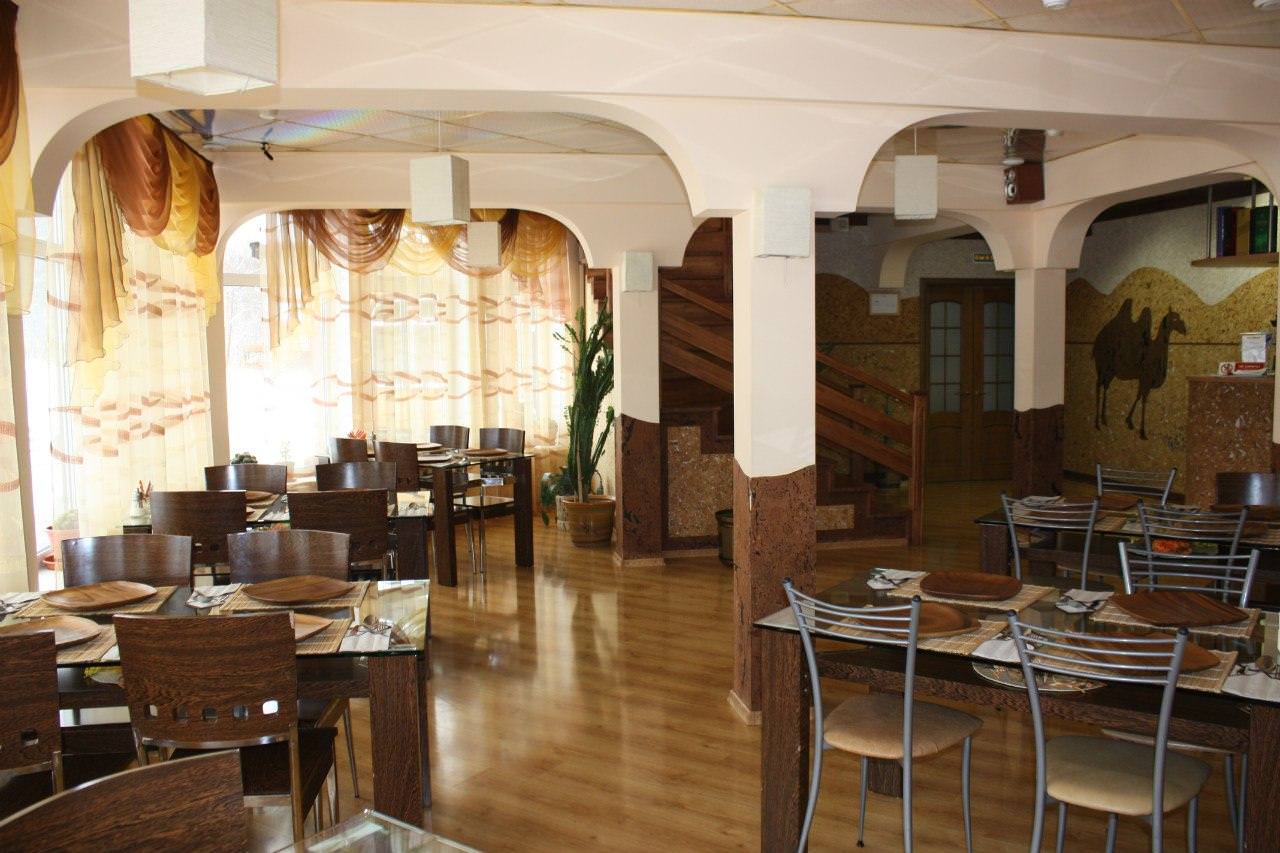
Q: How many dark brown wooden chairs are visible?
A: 14